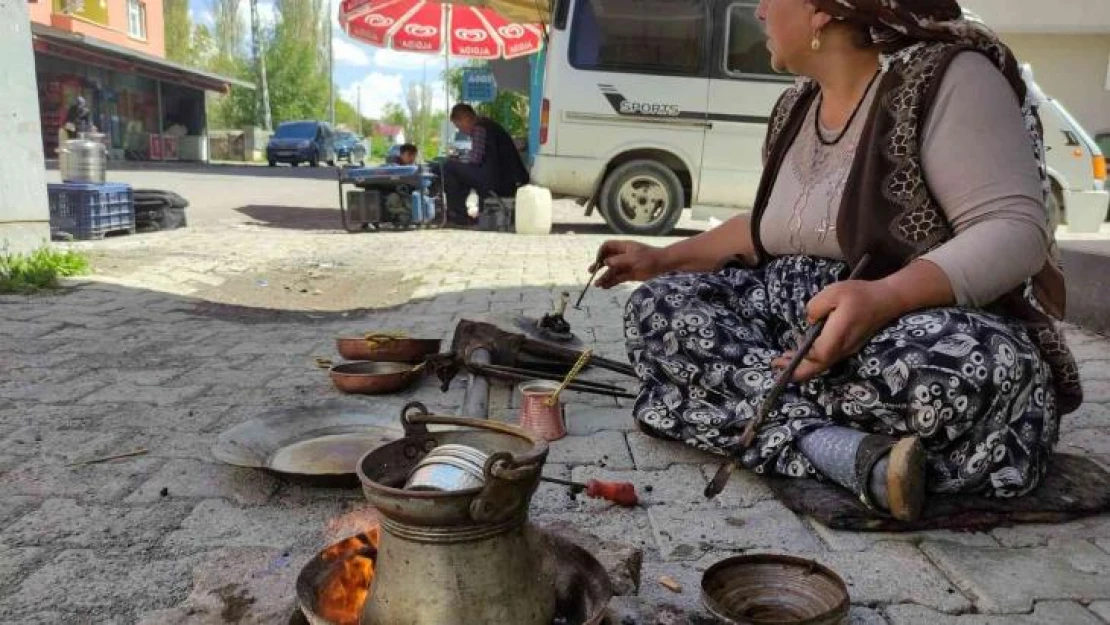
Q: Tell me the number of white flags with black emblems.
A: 0